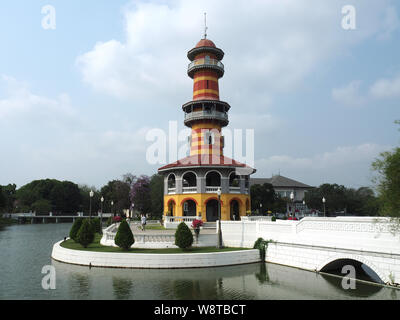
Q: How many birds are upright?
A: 0